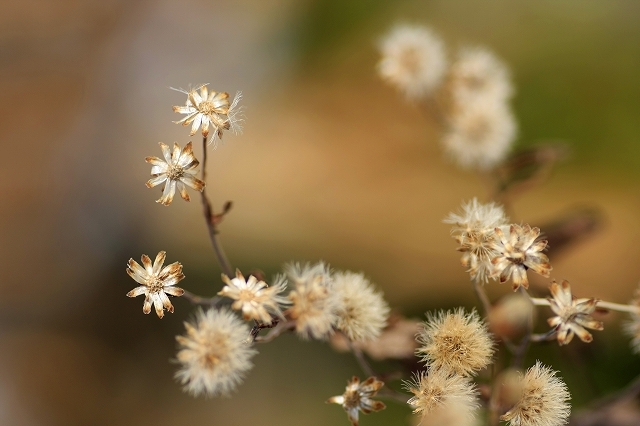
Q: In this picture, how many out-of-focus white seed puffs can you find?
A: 3